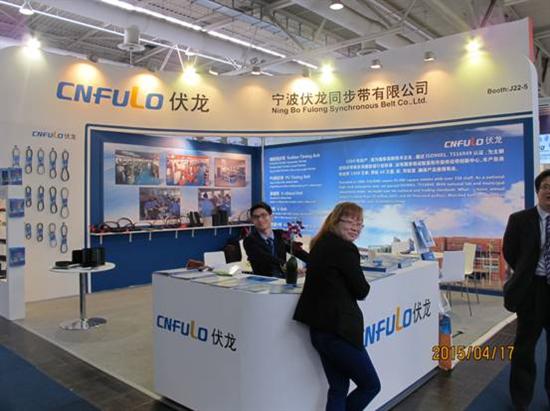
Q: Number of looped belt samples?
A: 13